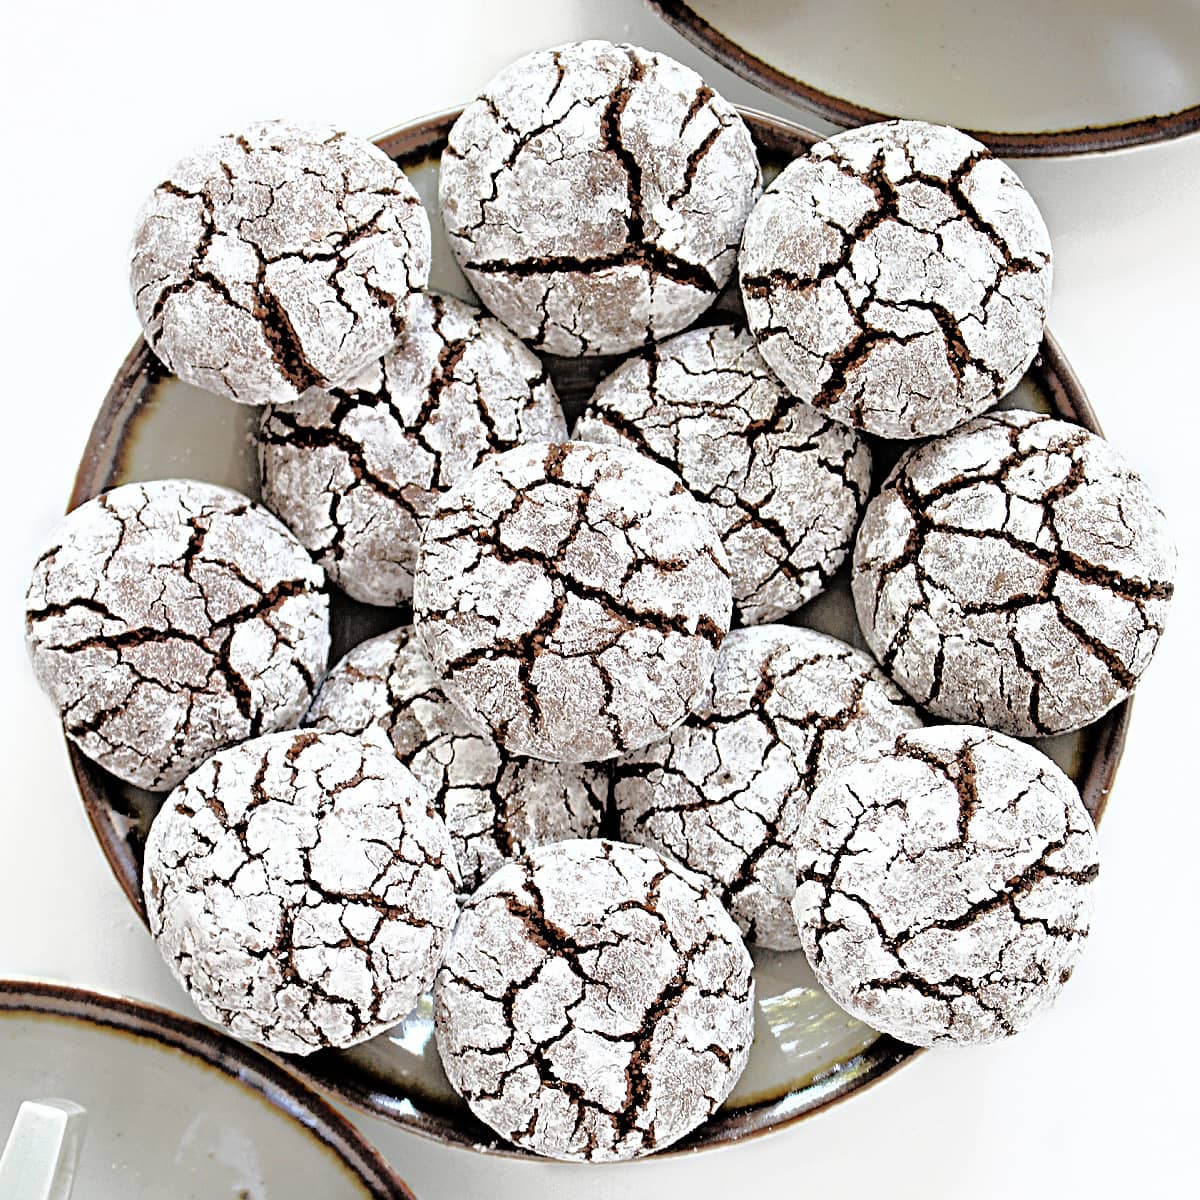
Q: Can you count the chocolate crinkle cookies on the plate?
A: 13